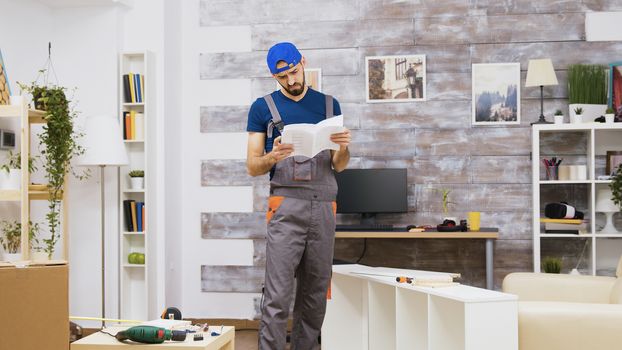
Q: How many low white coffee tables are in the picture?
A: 1